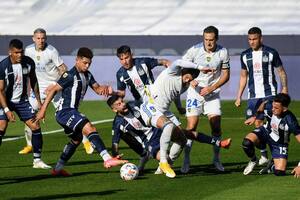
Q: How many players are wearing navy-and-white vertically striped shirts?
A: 6